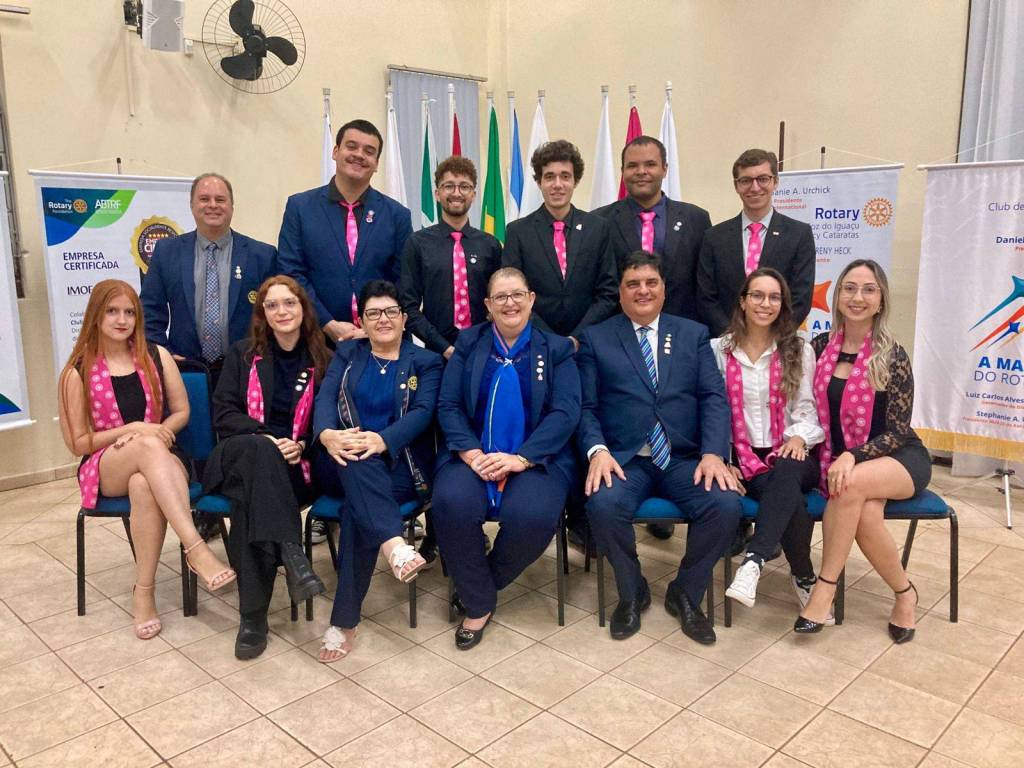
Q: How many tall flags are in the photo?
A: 10